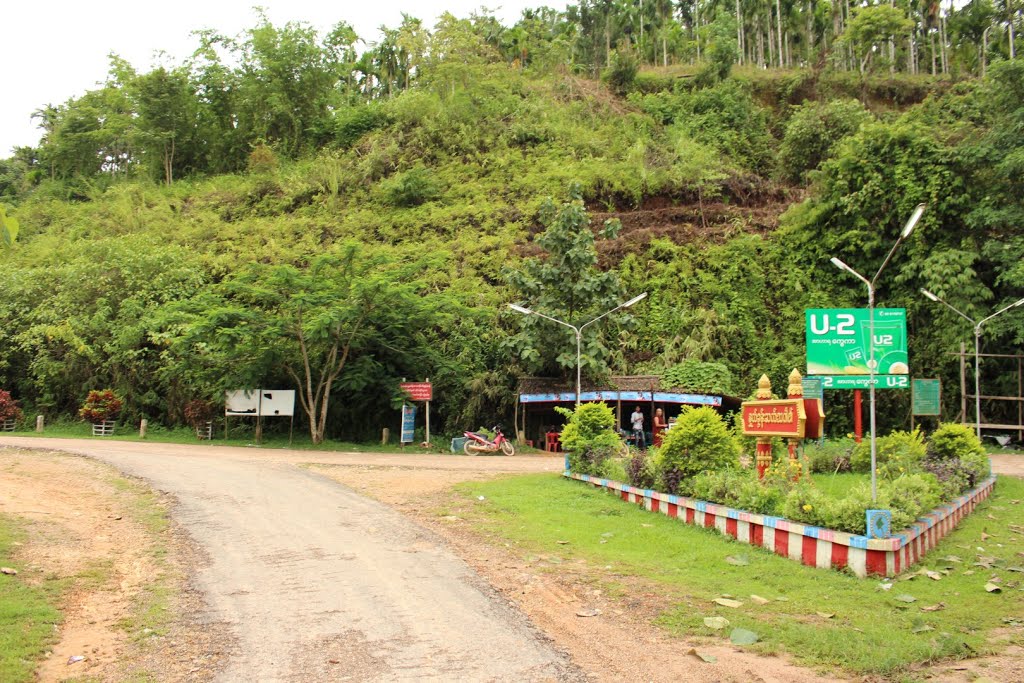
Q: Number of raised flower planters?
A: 1